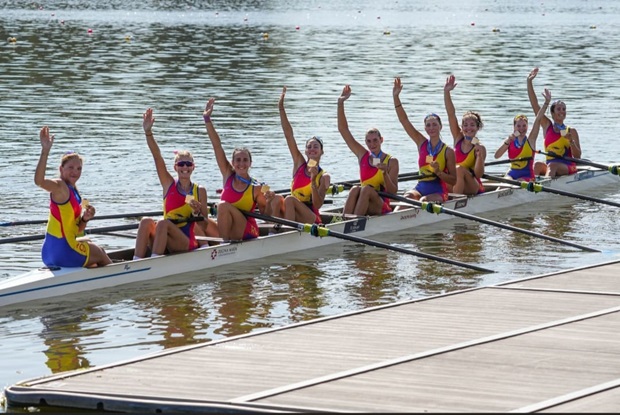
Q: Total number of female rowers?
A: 9